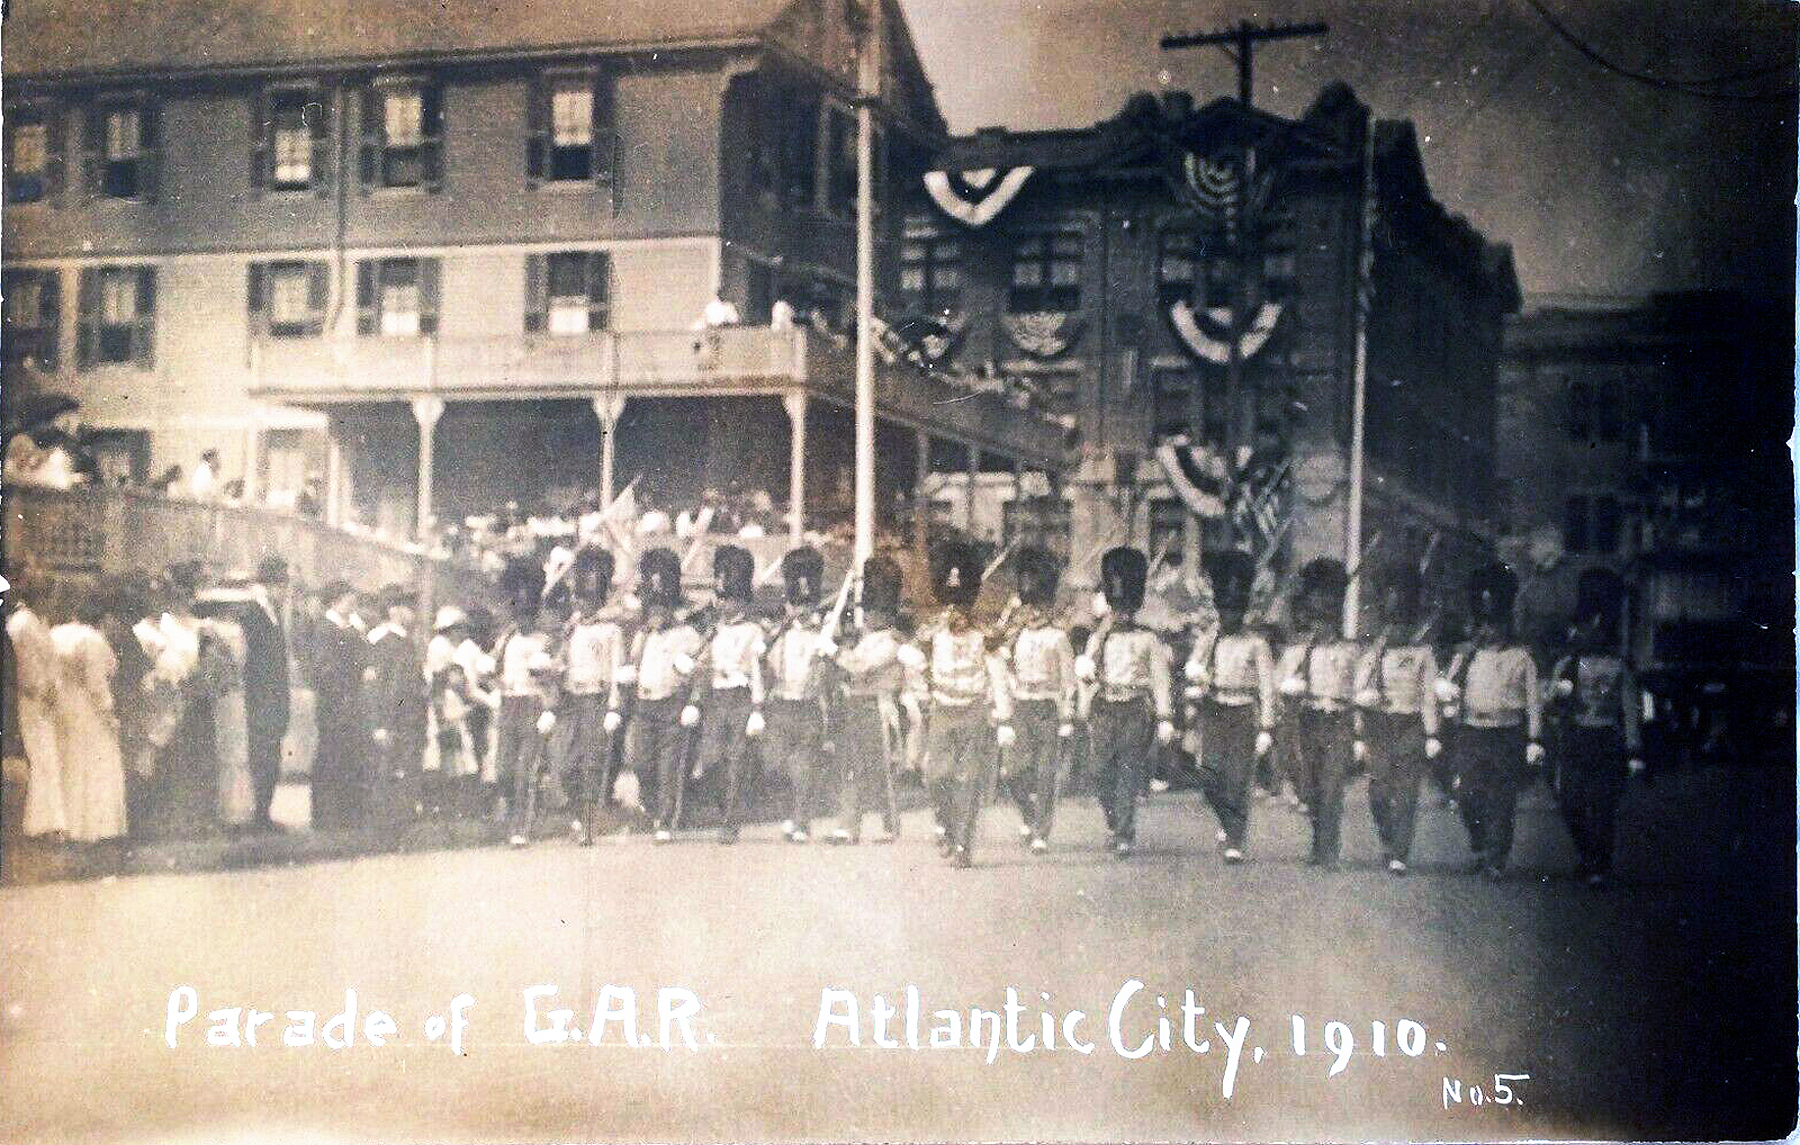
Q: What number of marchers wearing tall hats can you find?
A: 14